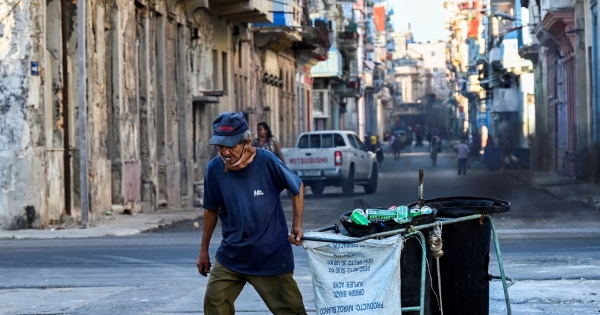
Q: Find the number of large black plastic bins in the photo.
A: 2